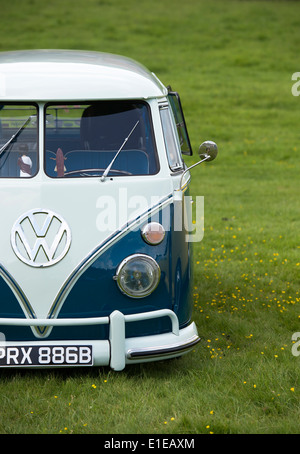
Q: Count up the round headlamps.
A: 1